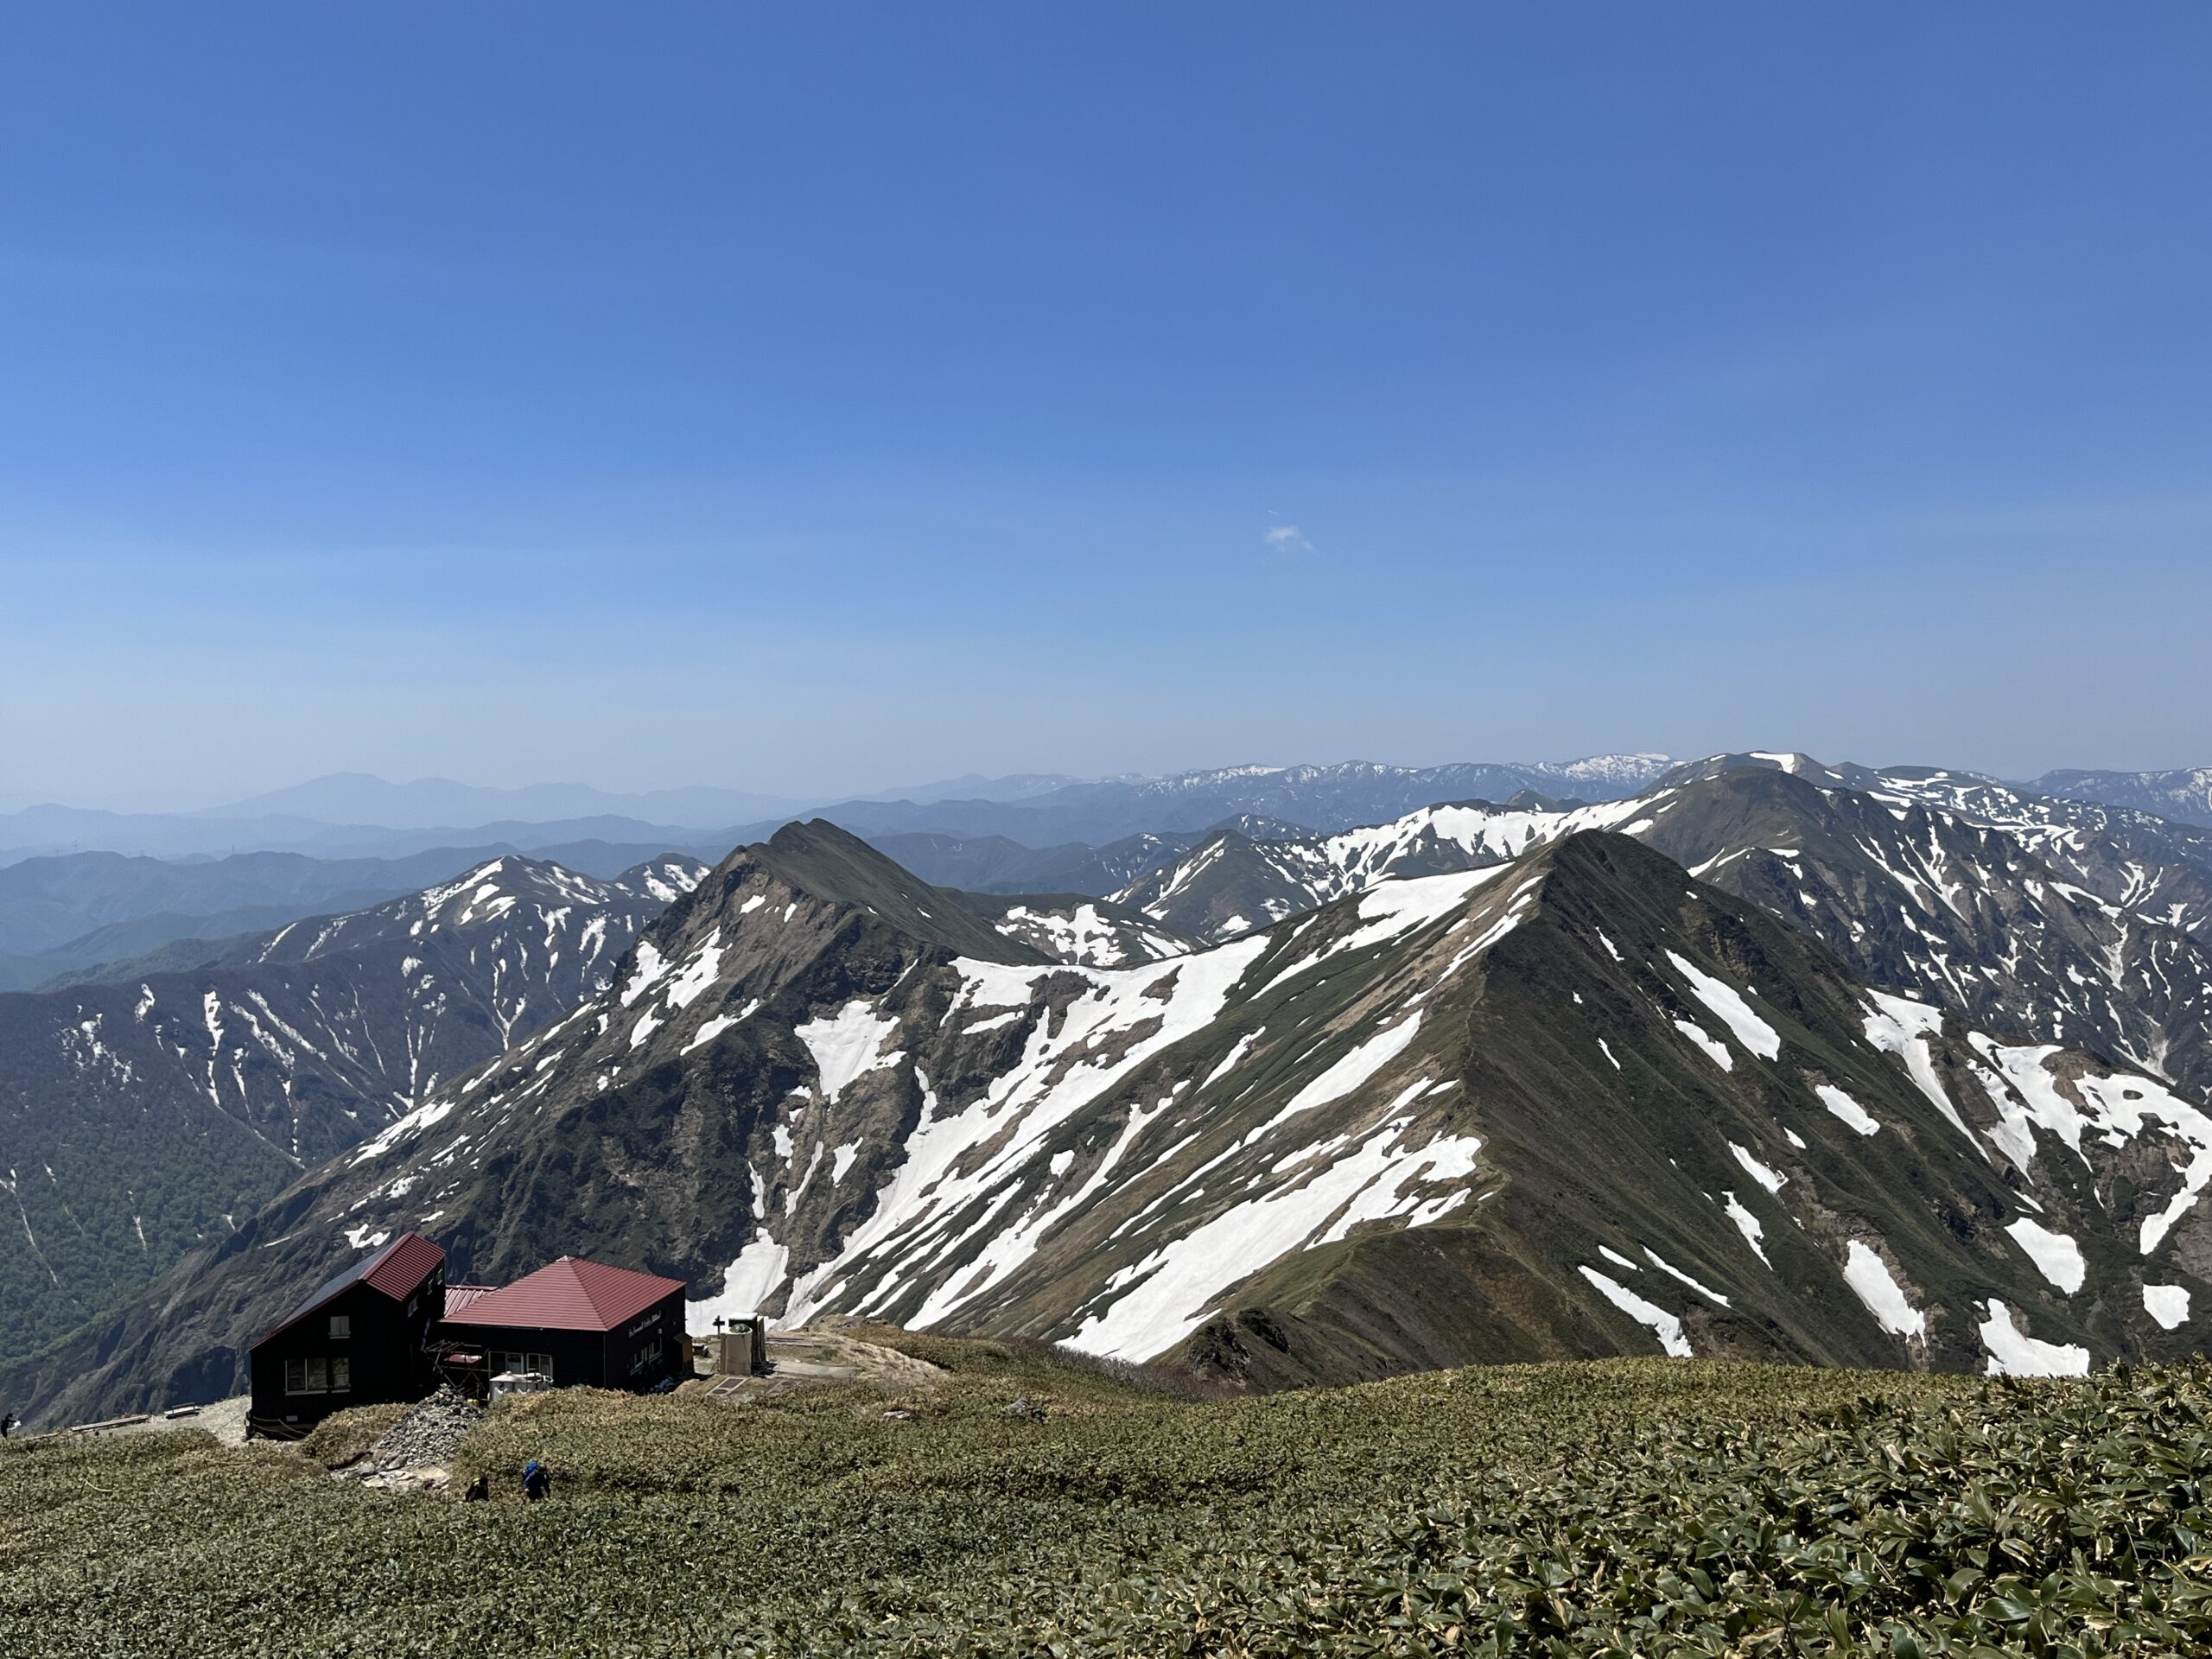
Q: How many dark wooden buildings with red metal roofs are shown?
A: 2